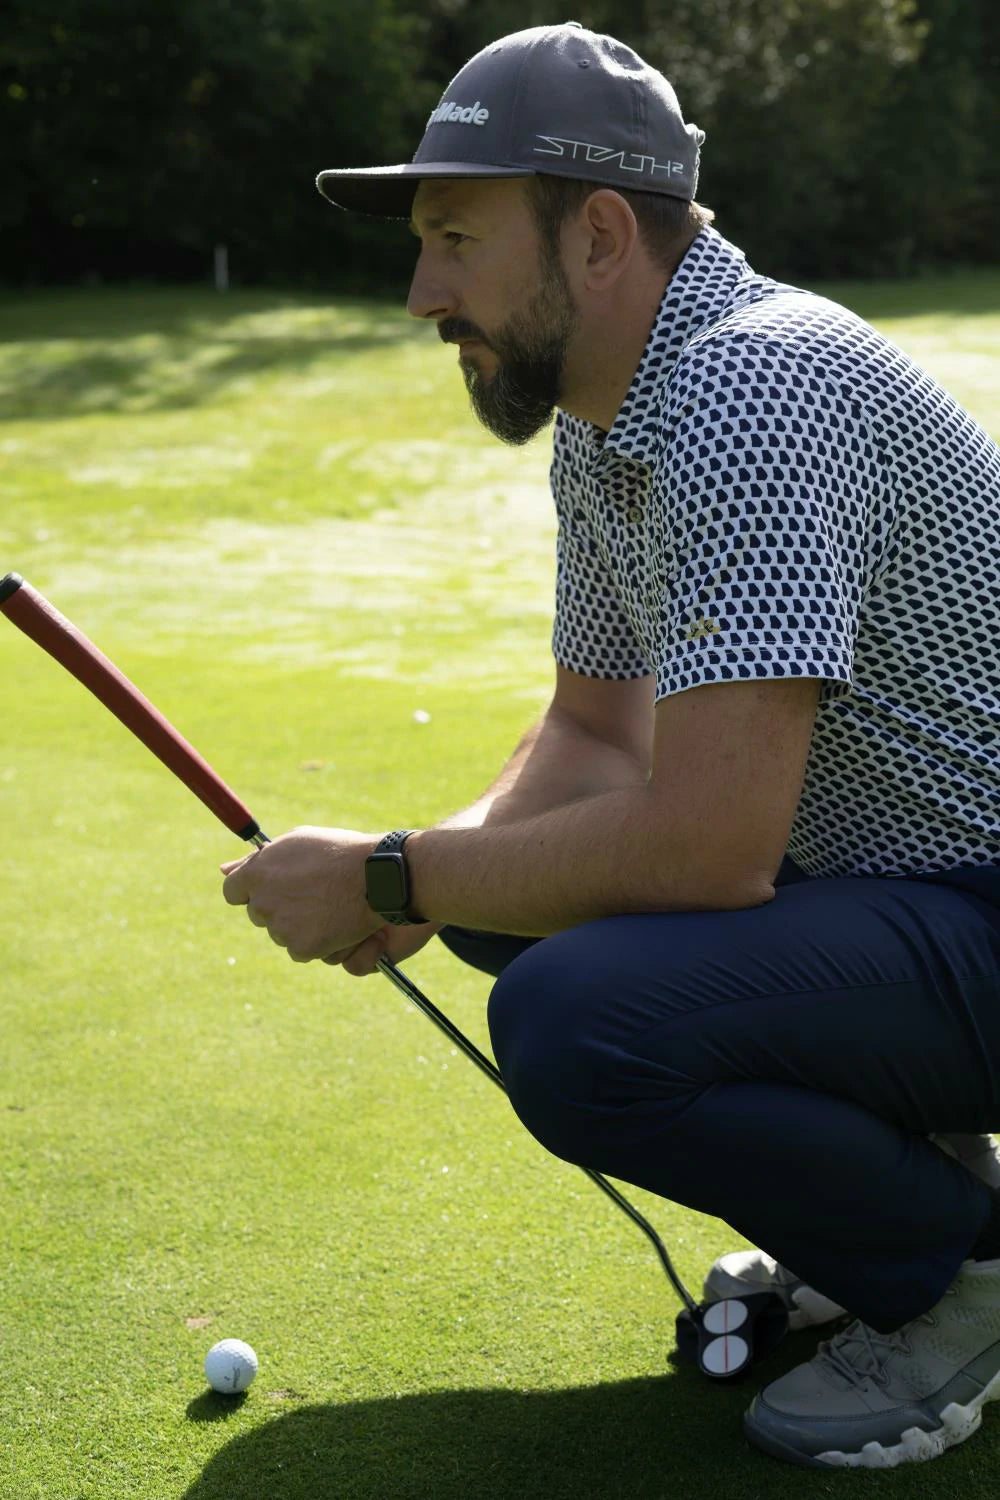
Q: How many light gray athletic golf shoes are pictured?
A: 2